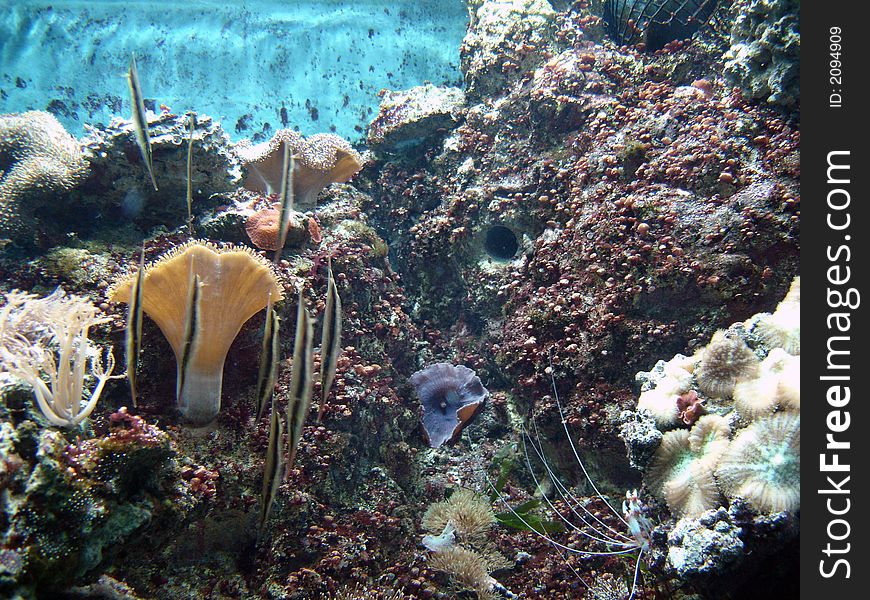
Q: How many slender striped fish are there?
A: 9